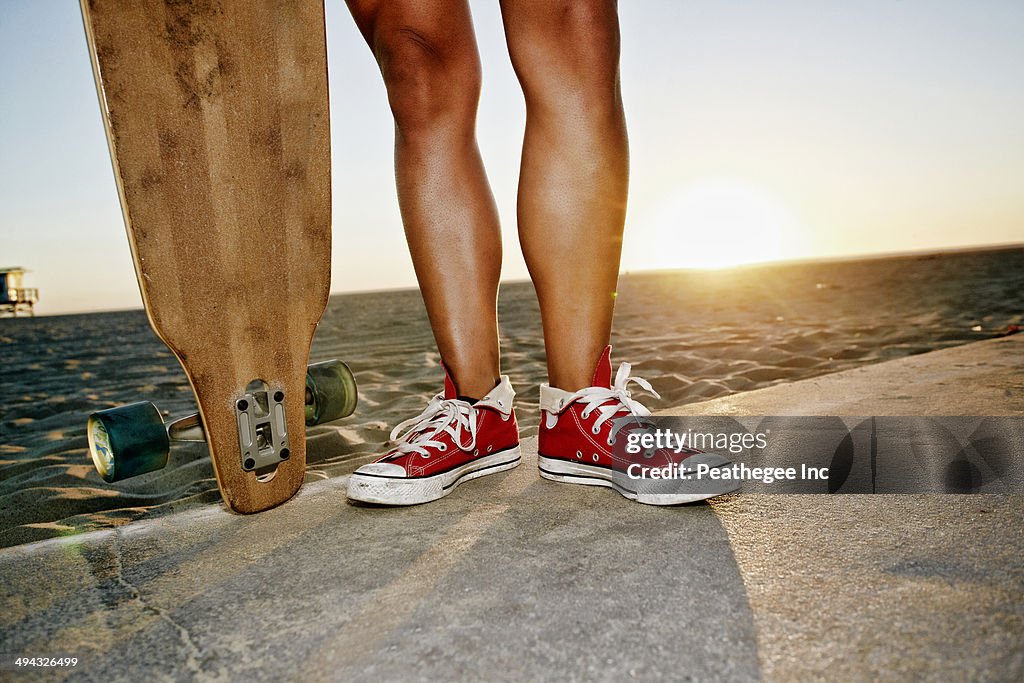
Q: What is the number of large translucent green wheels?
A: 2